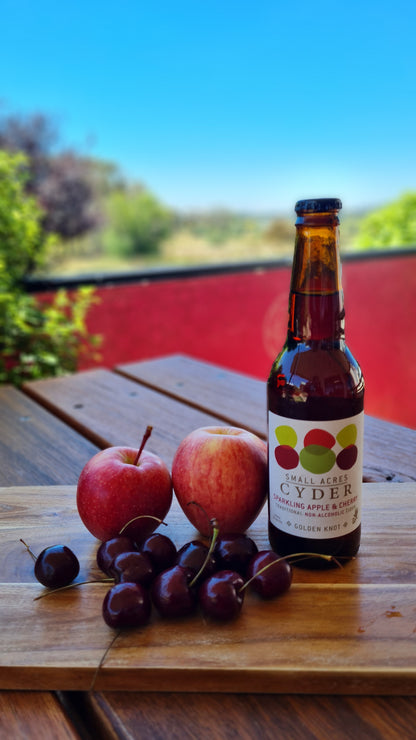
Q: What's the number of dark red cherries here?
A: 10